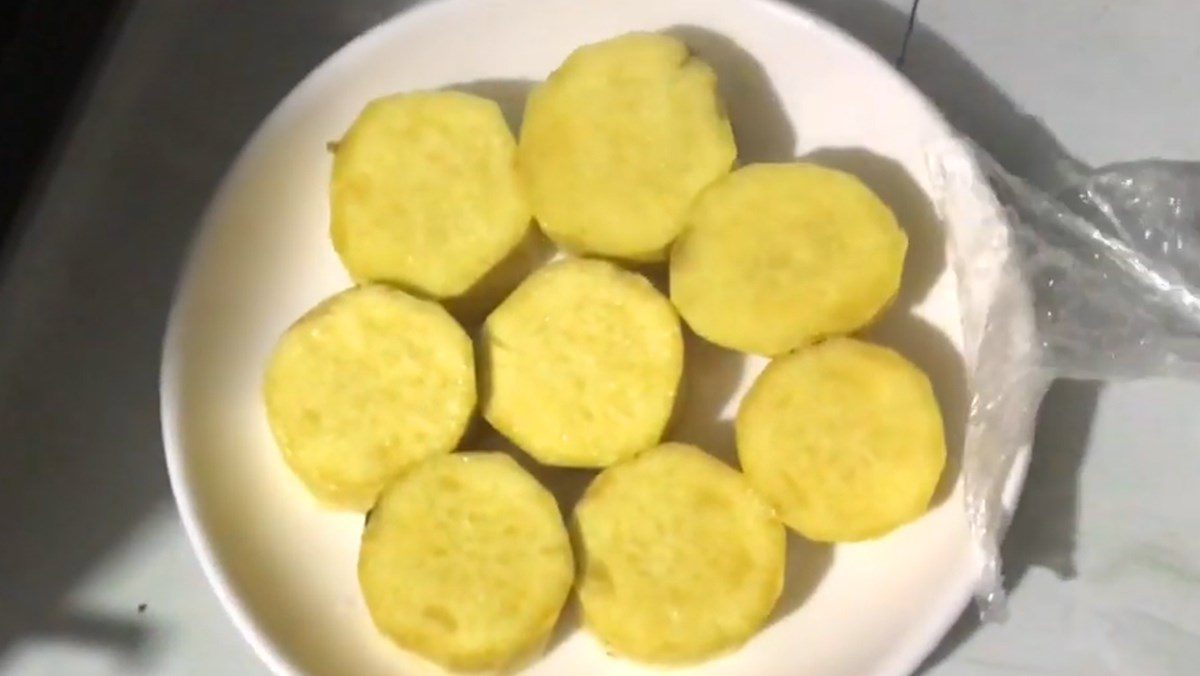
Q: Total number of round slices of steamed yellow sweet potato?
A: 8